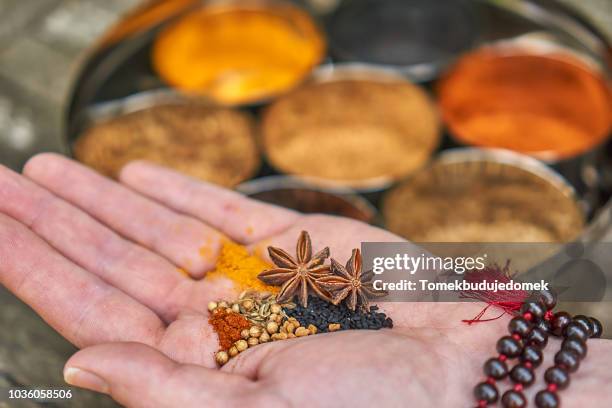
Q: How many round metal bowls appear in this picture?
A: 7